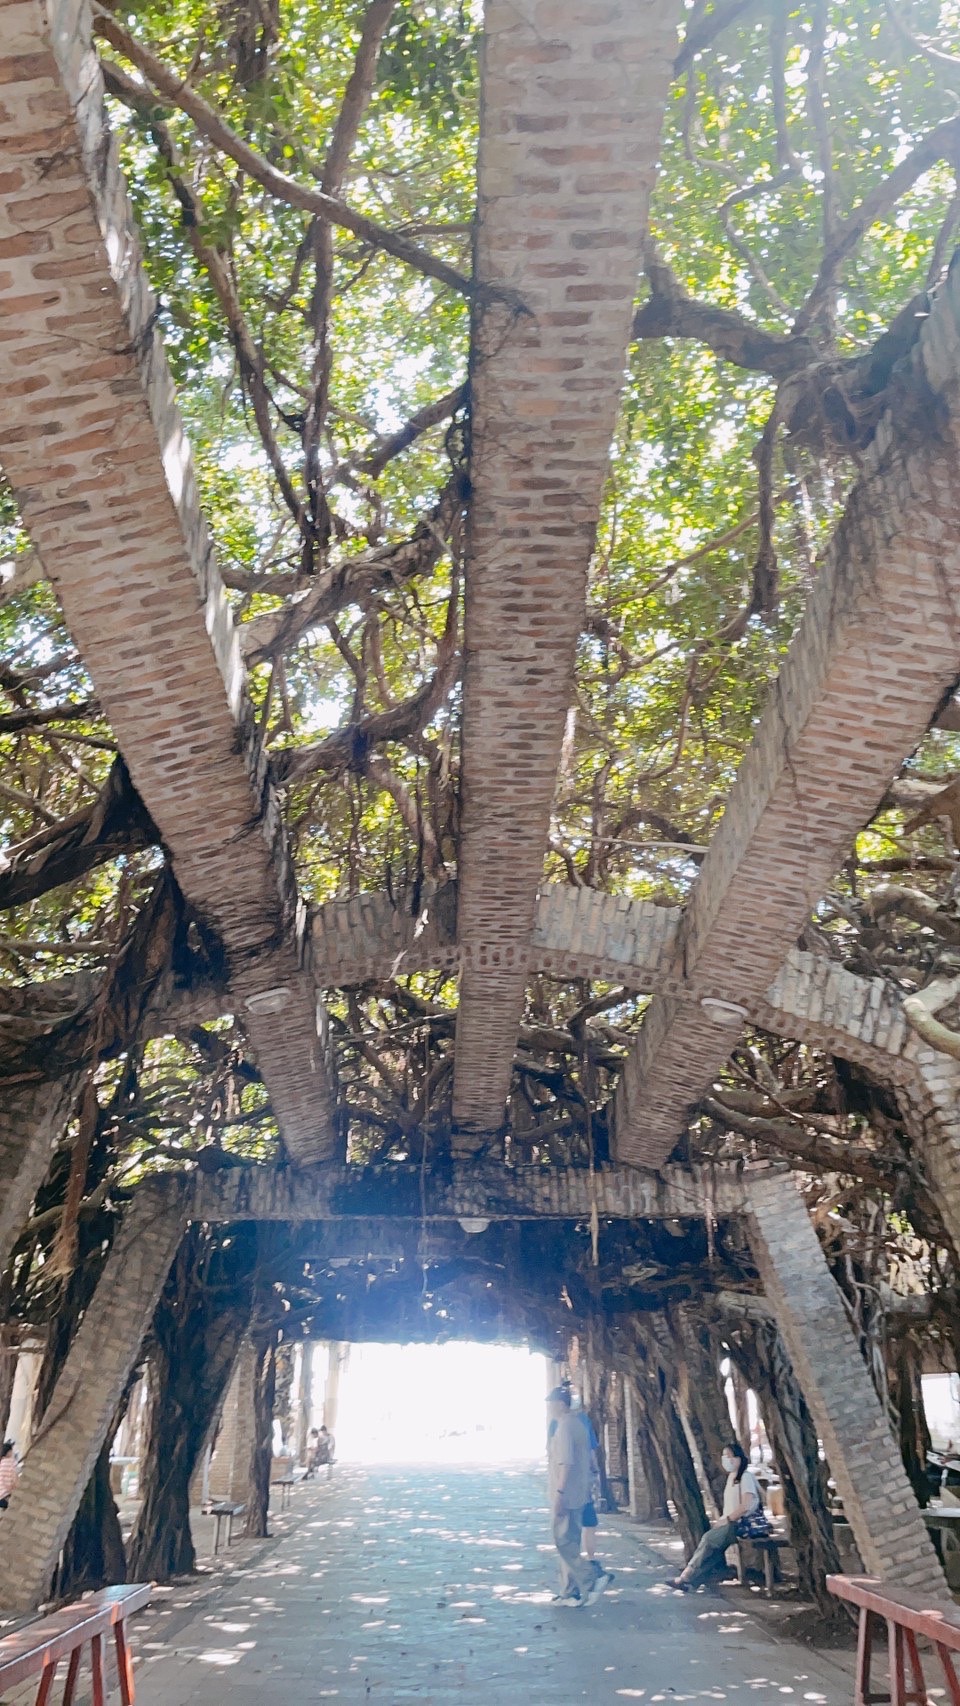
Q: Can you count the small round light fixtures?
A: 3